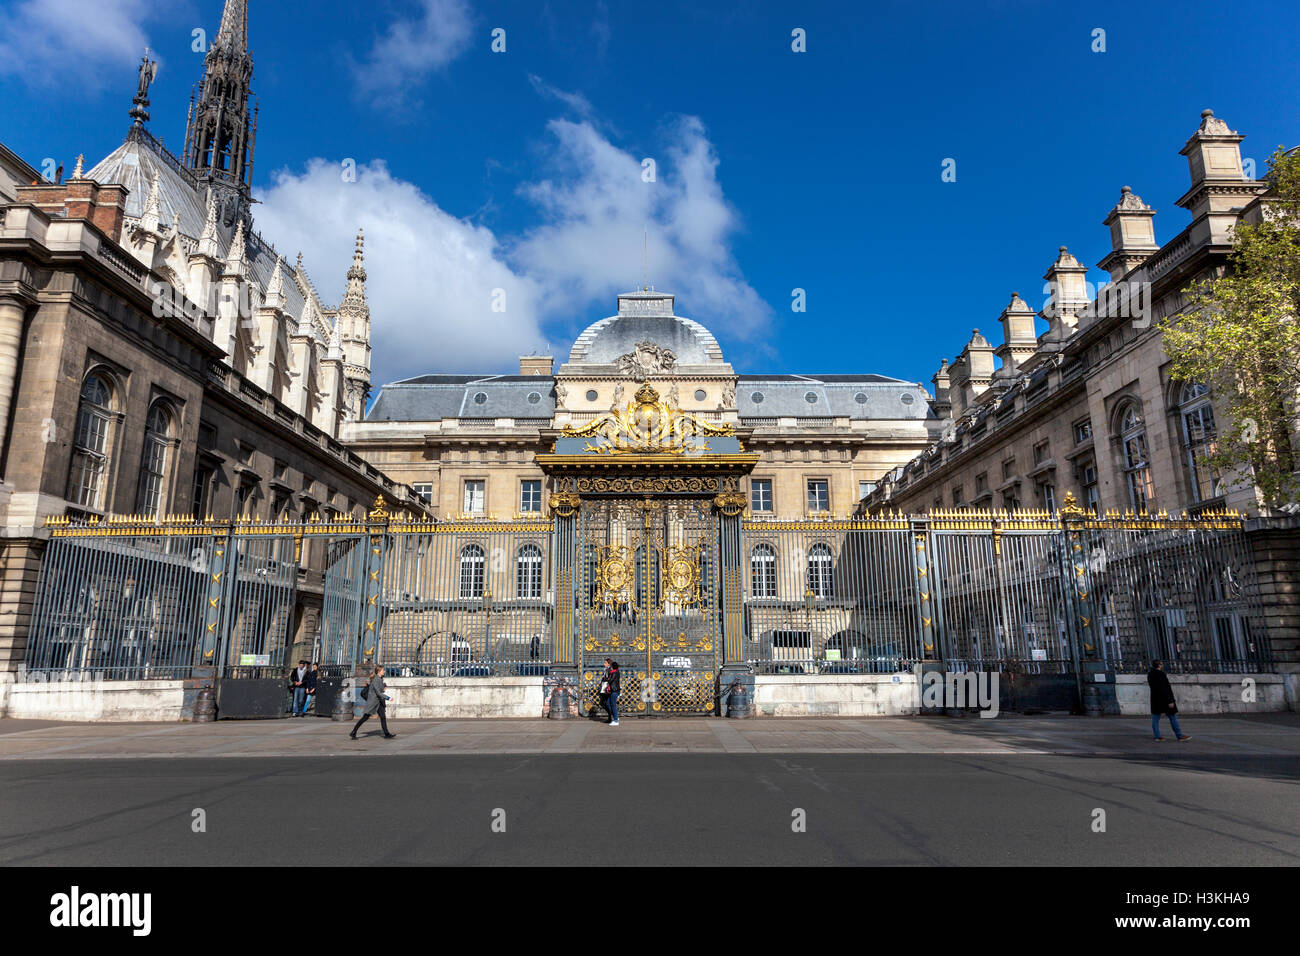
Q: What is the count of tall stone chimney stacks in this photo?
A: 6